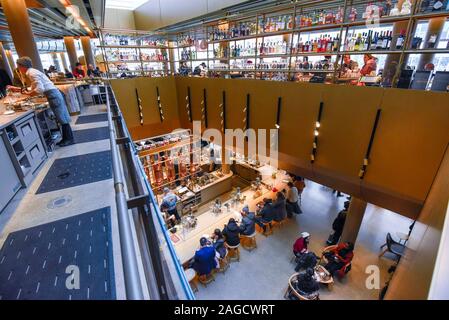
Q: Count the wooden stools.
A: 7